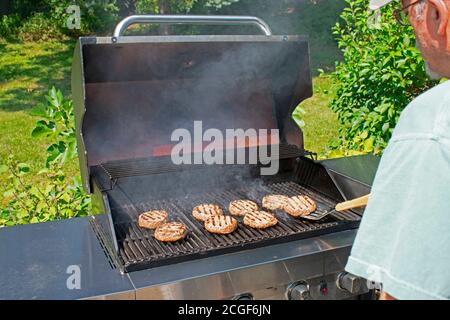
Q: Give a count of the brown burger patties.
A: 8